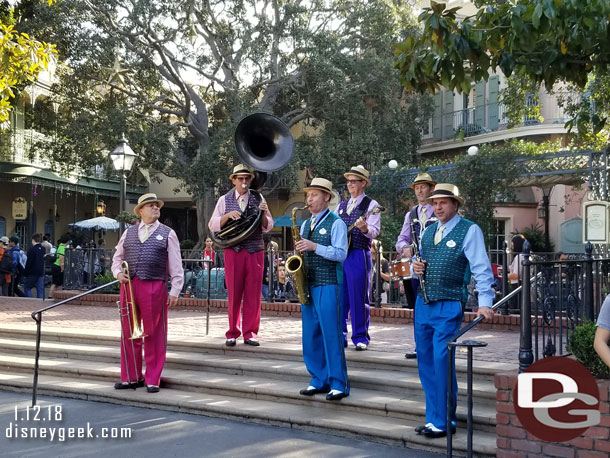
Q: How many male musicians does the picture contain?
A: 6